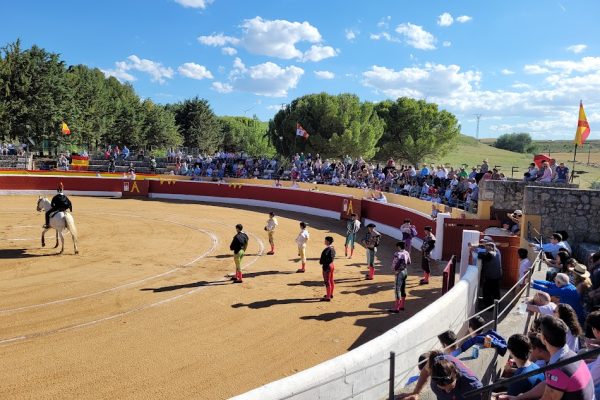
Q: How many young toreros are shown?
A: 9